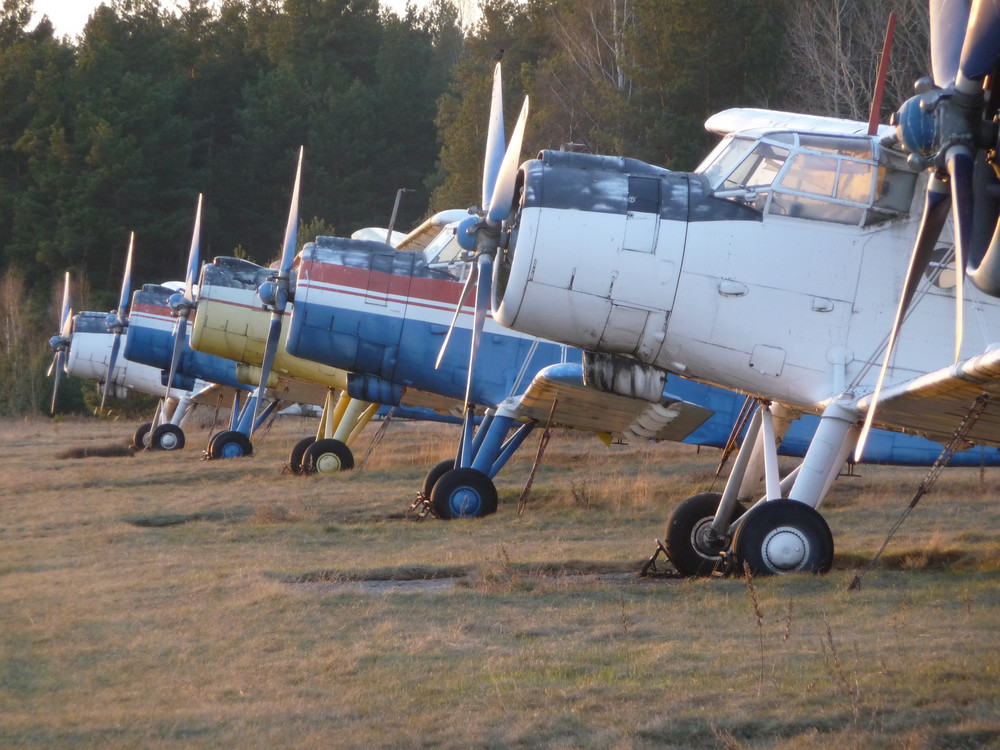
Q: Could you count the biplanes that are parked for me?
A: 6